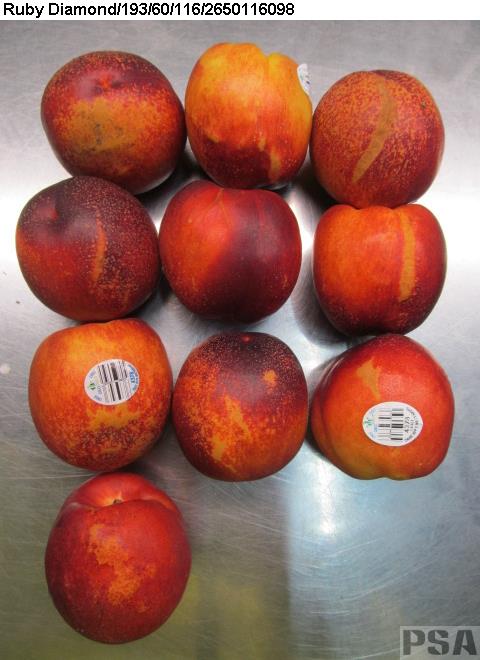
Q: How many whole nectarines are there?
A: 10